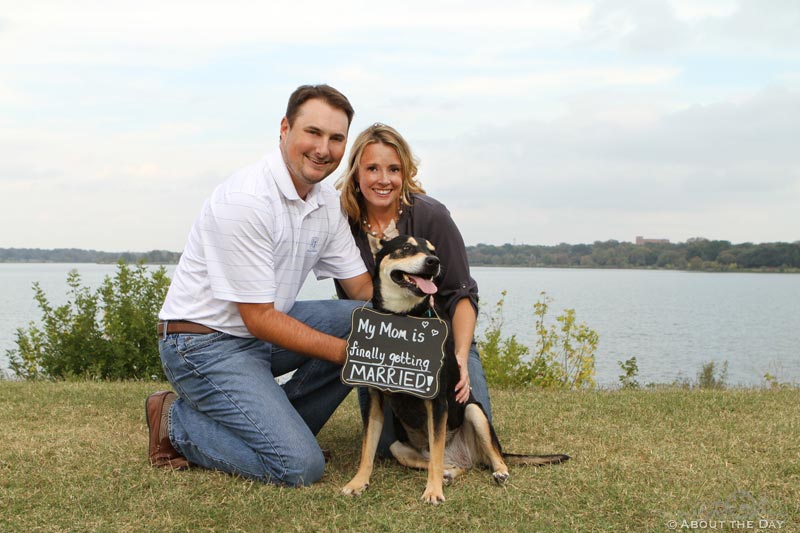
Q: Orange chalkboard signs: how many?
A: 0